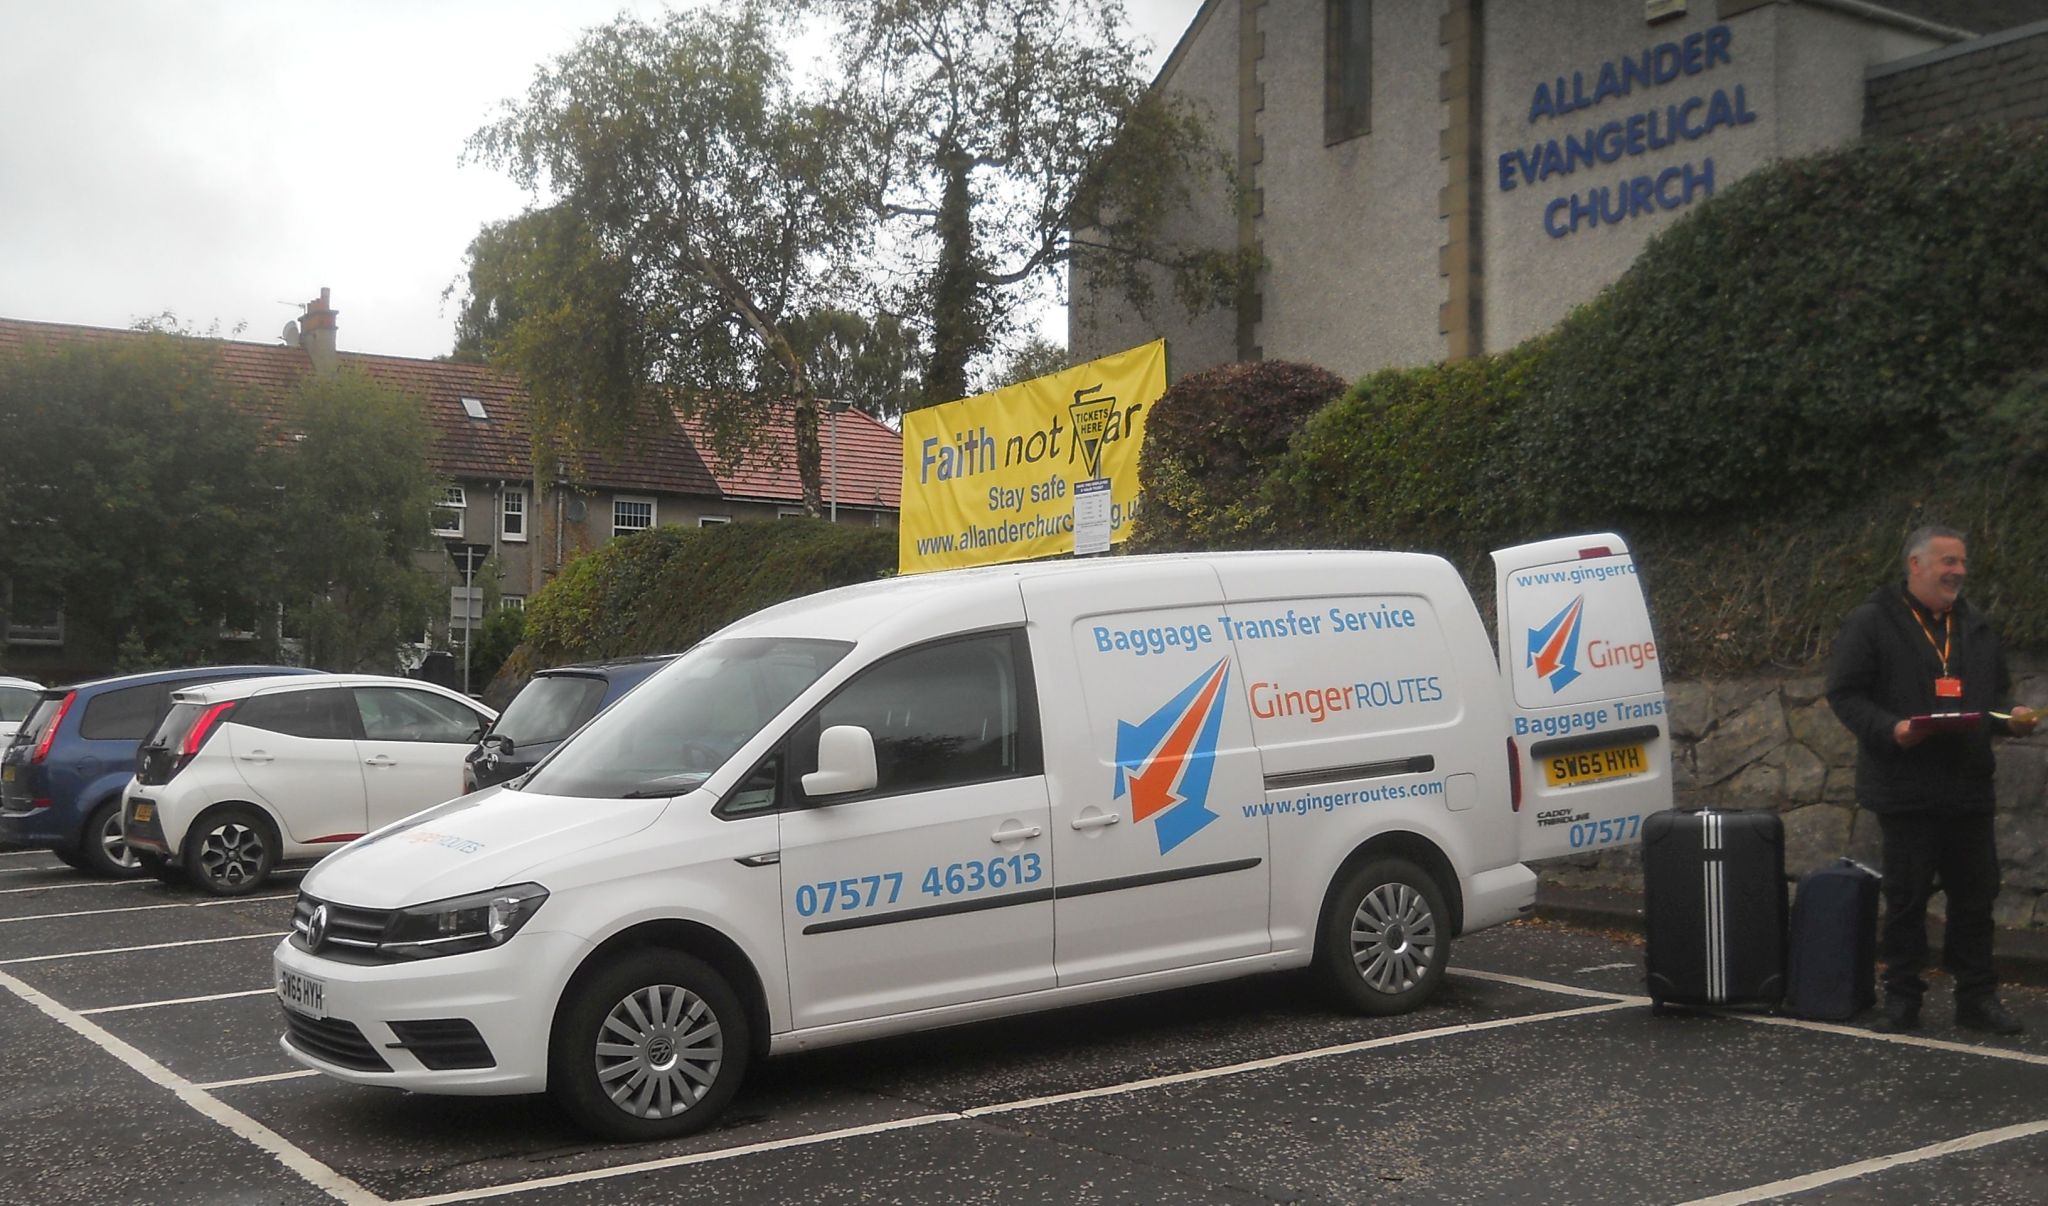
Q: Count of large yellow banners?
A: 1